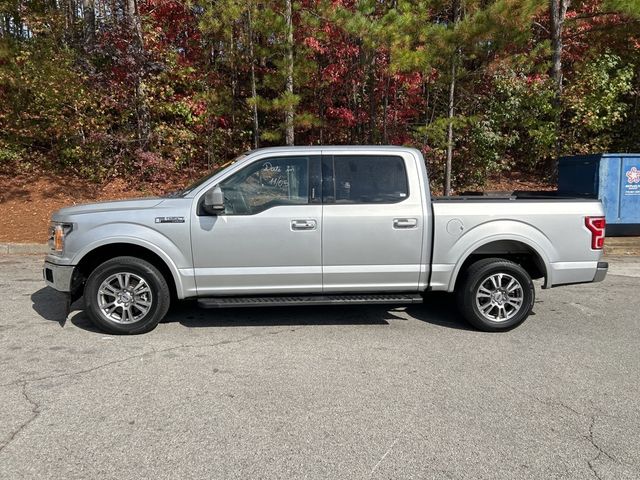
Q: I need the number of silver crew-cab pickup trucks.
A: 1